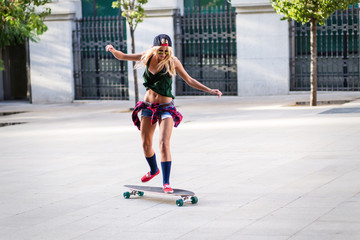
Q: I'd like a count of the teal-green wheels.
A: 4